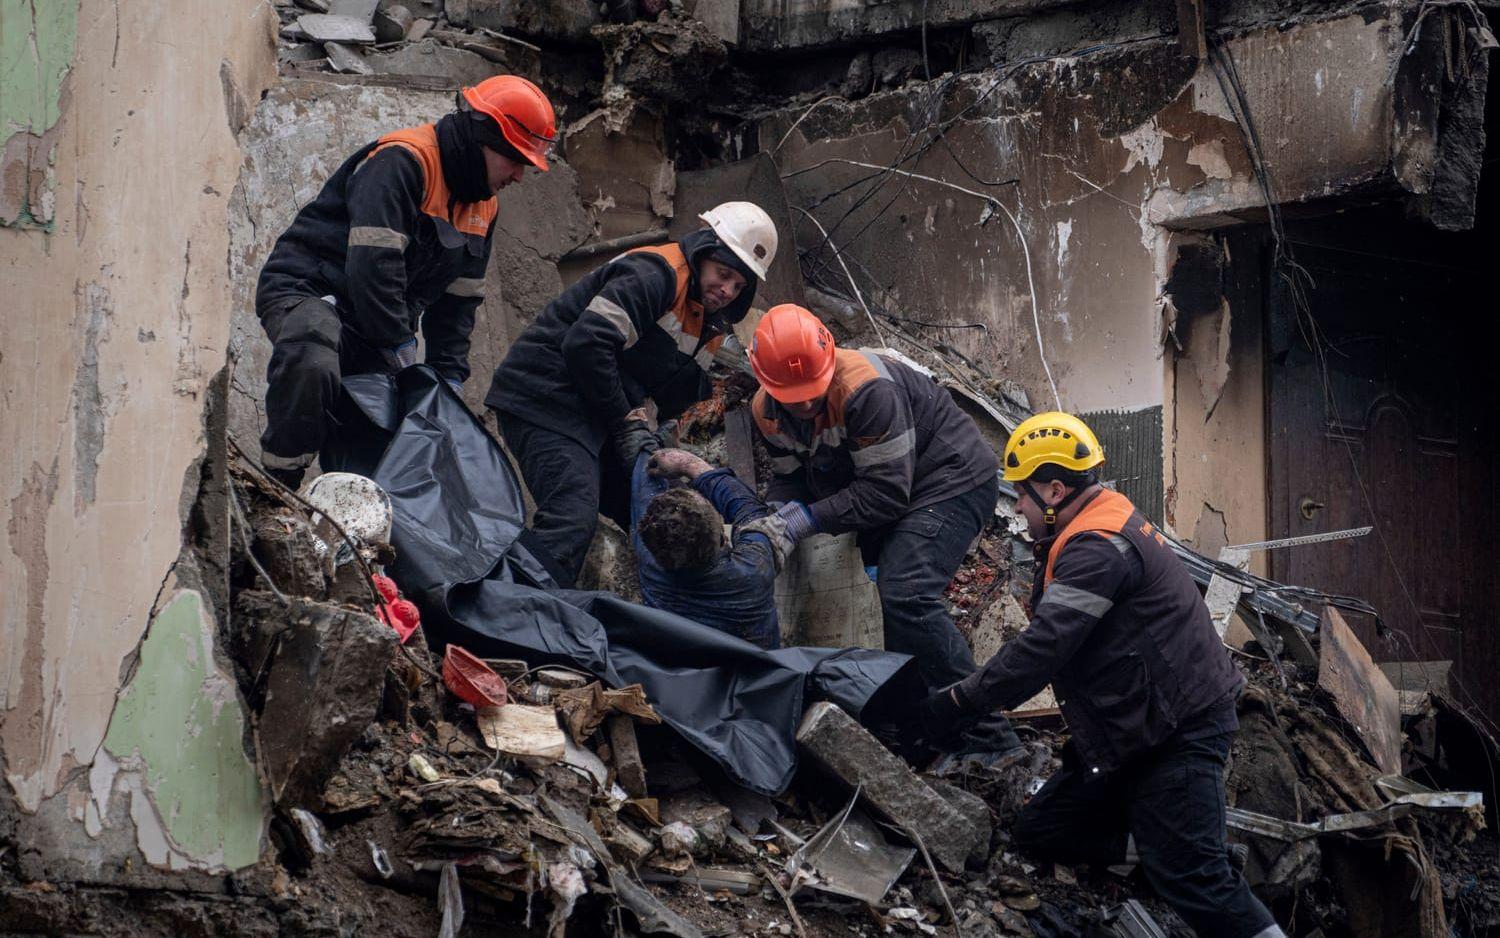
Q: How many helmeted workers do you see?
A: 4